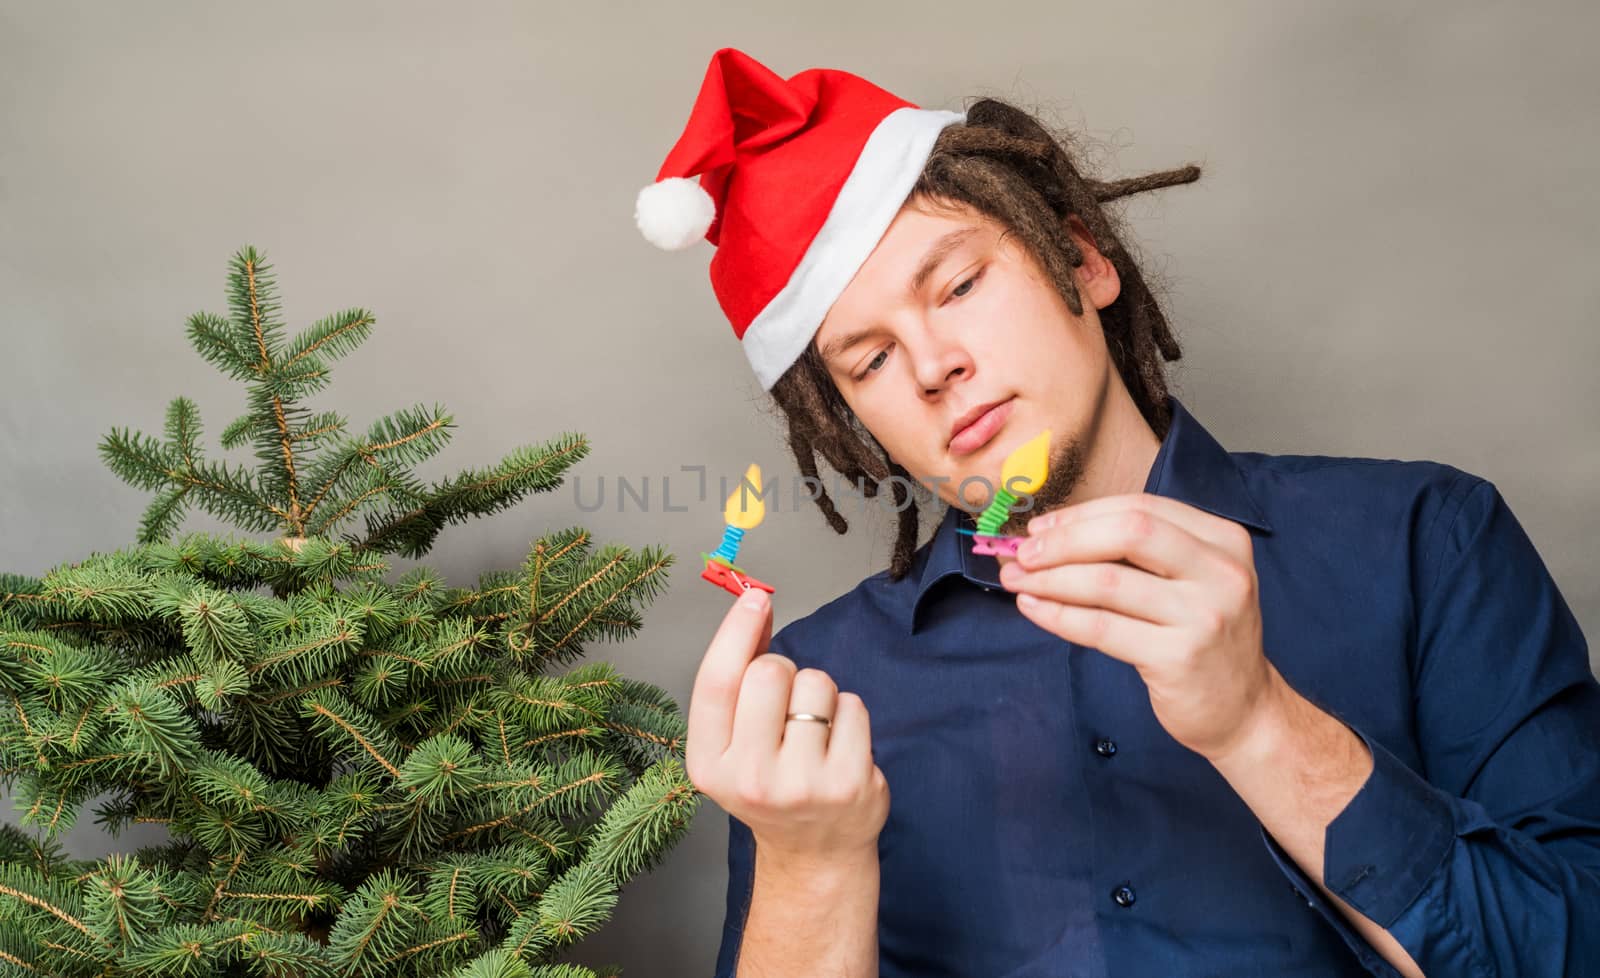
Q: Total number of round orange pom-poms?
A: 0